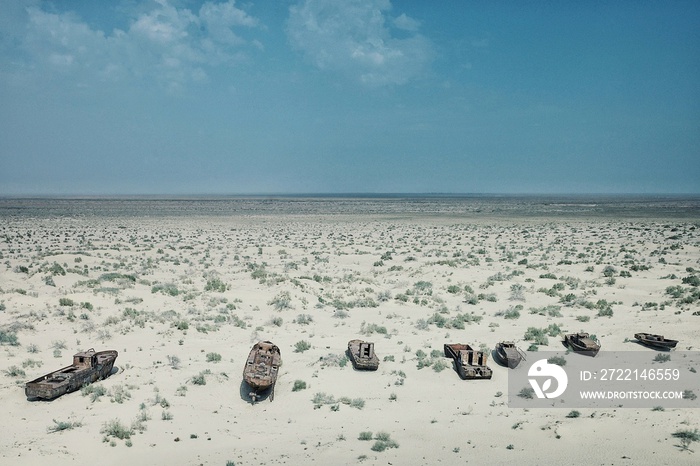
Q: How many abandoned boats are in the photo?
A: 7